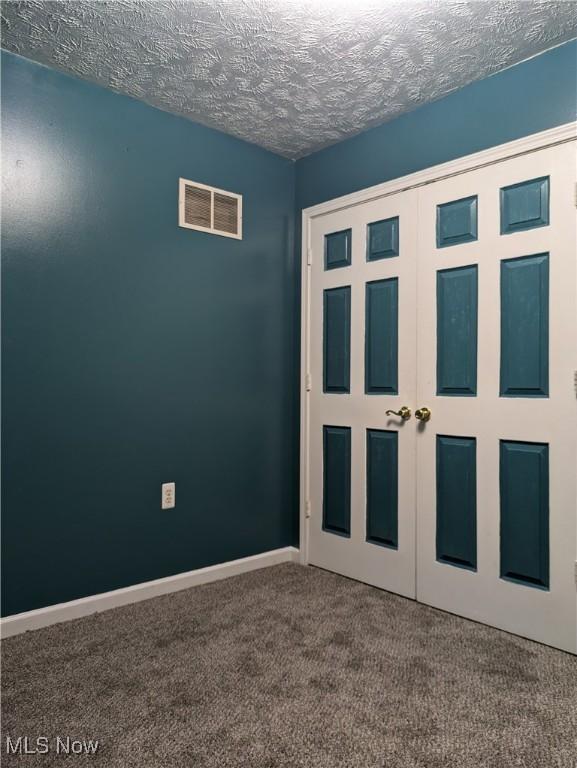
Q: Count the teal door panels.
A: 12